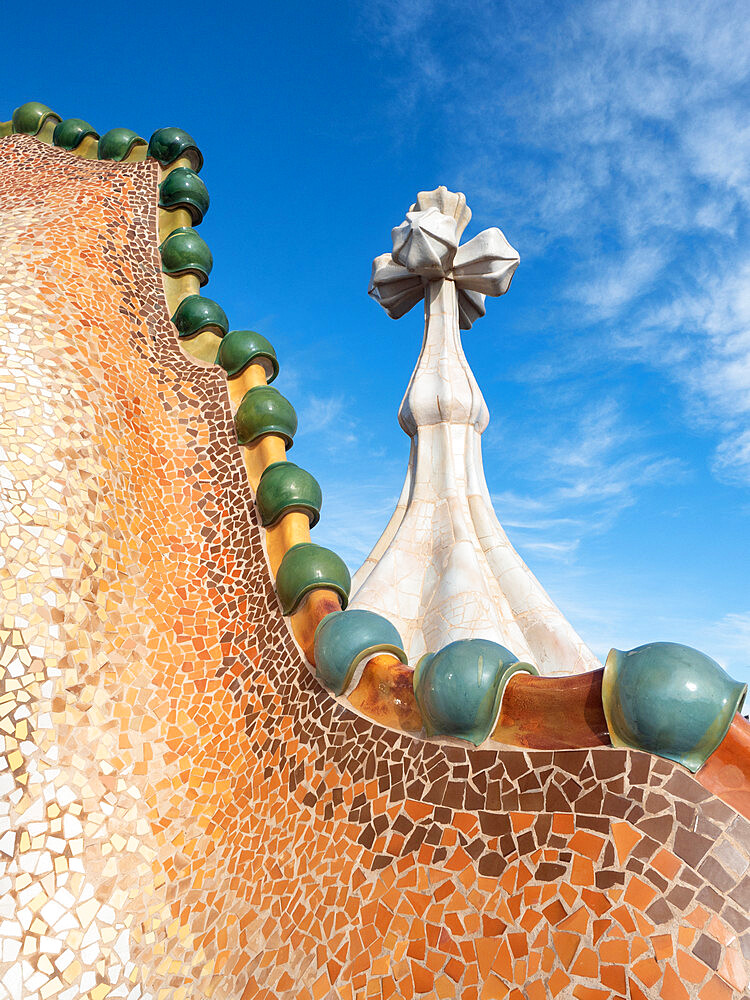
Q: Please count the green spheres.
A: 14